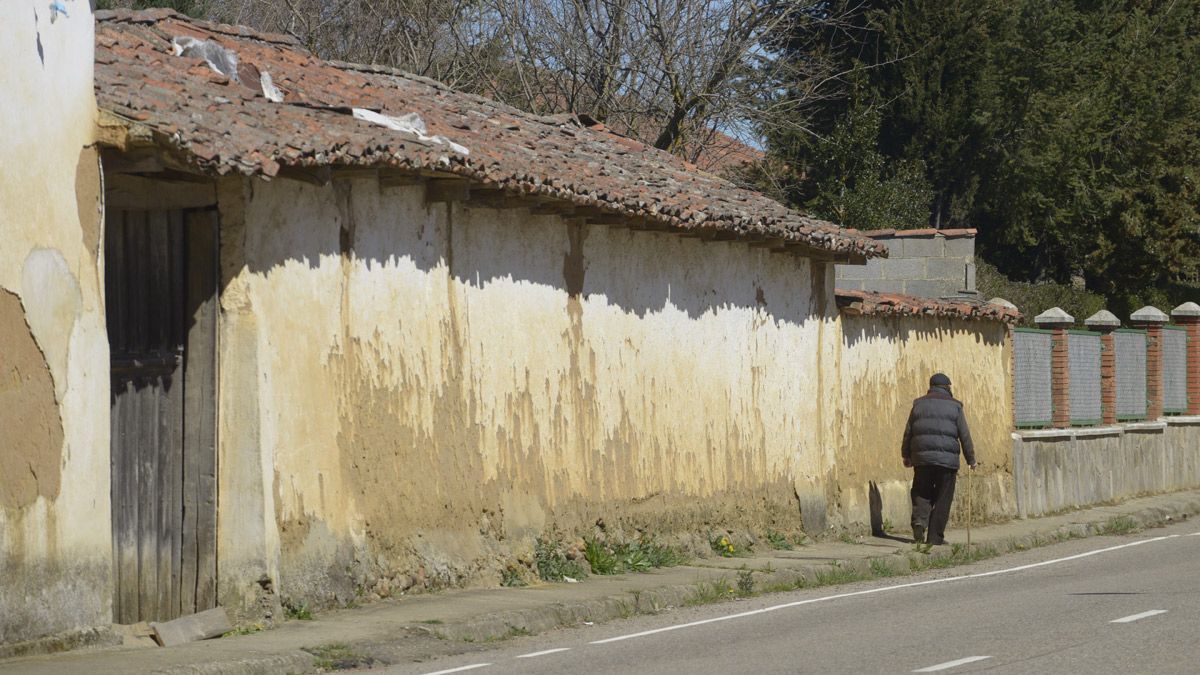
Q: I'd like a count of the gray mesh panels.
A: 4